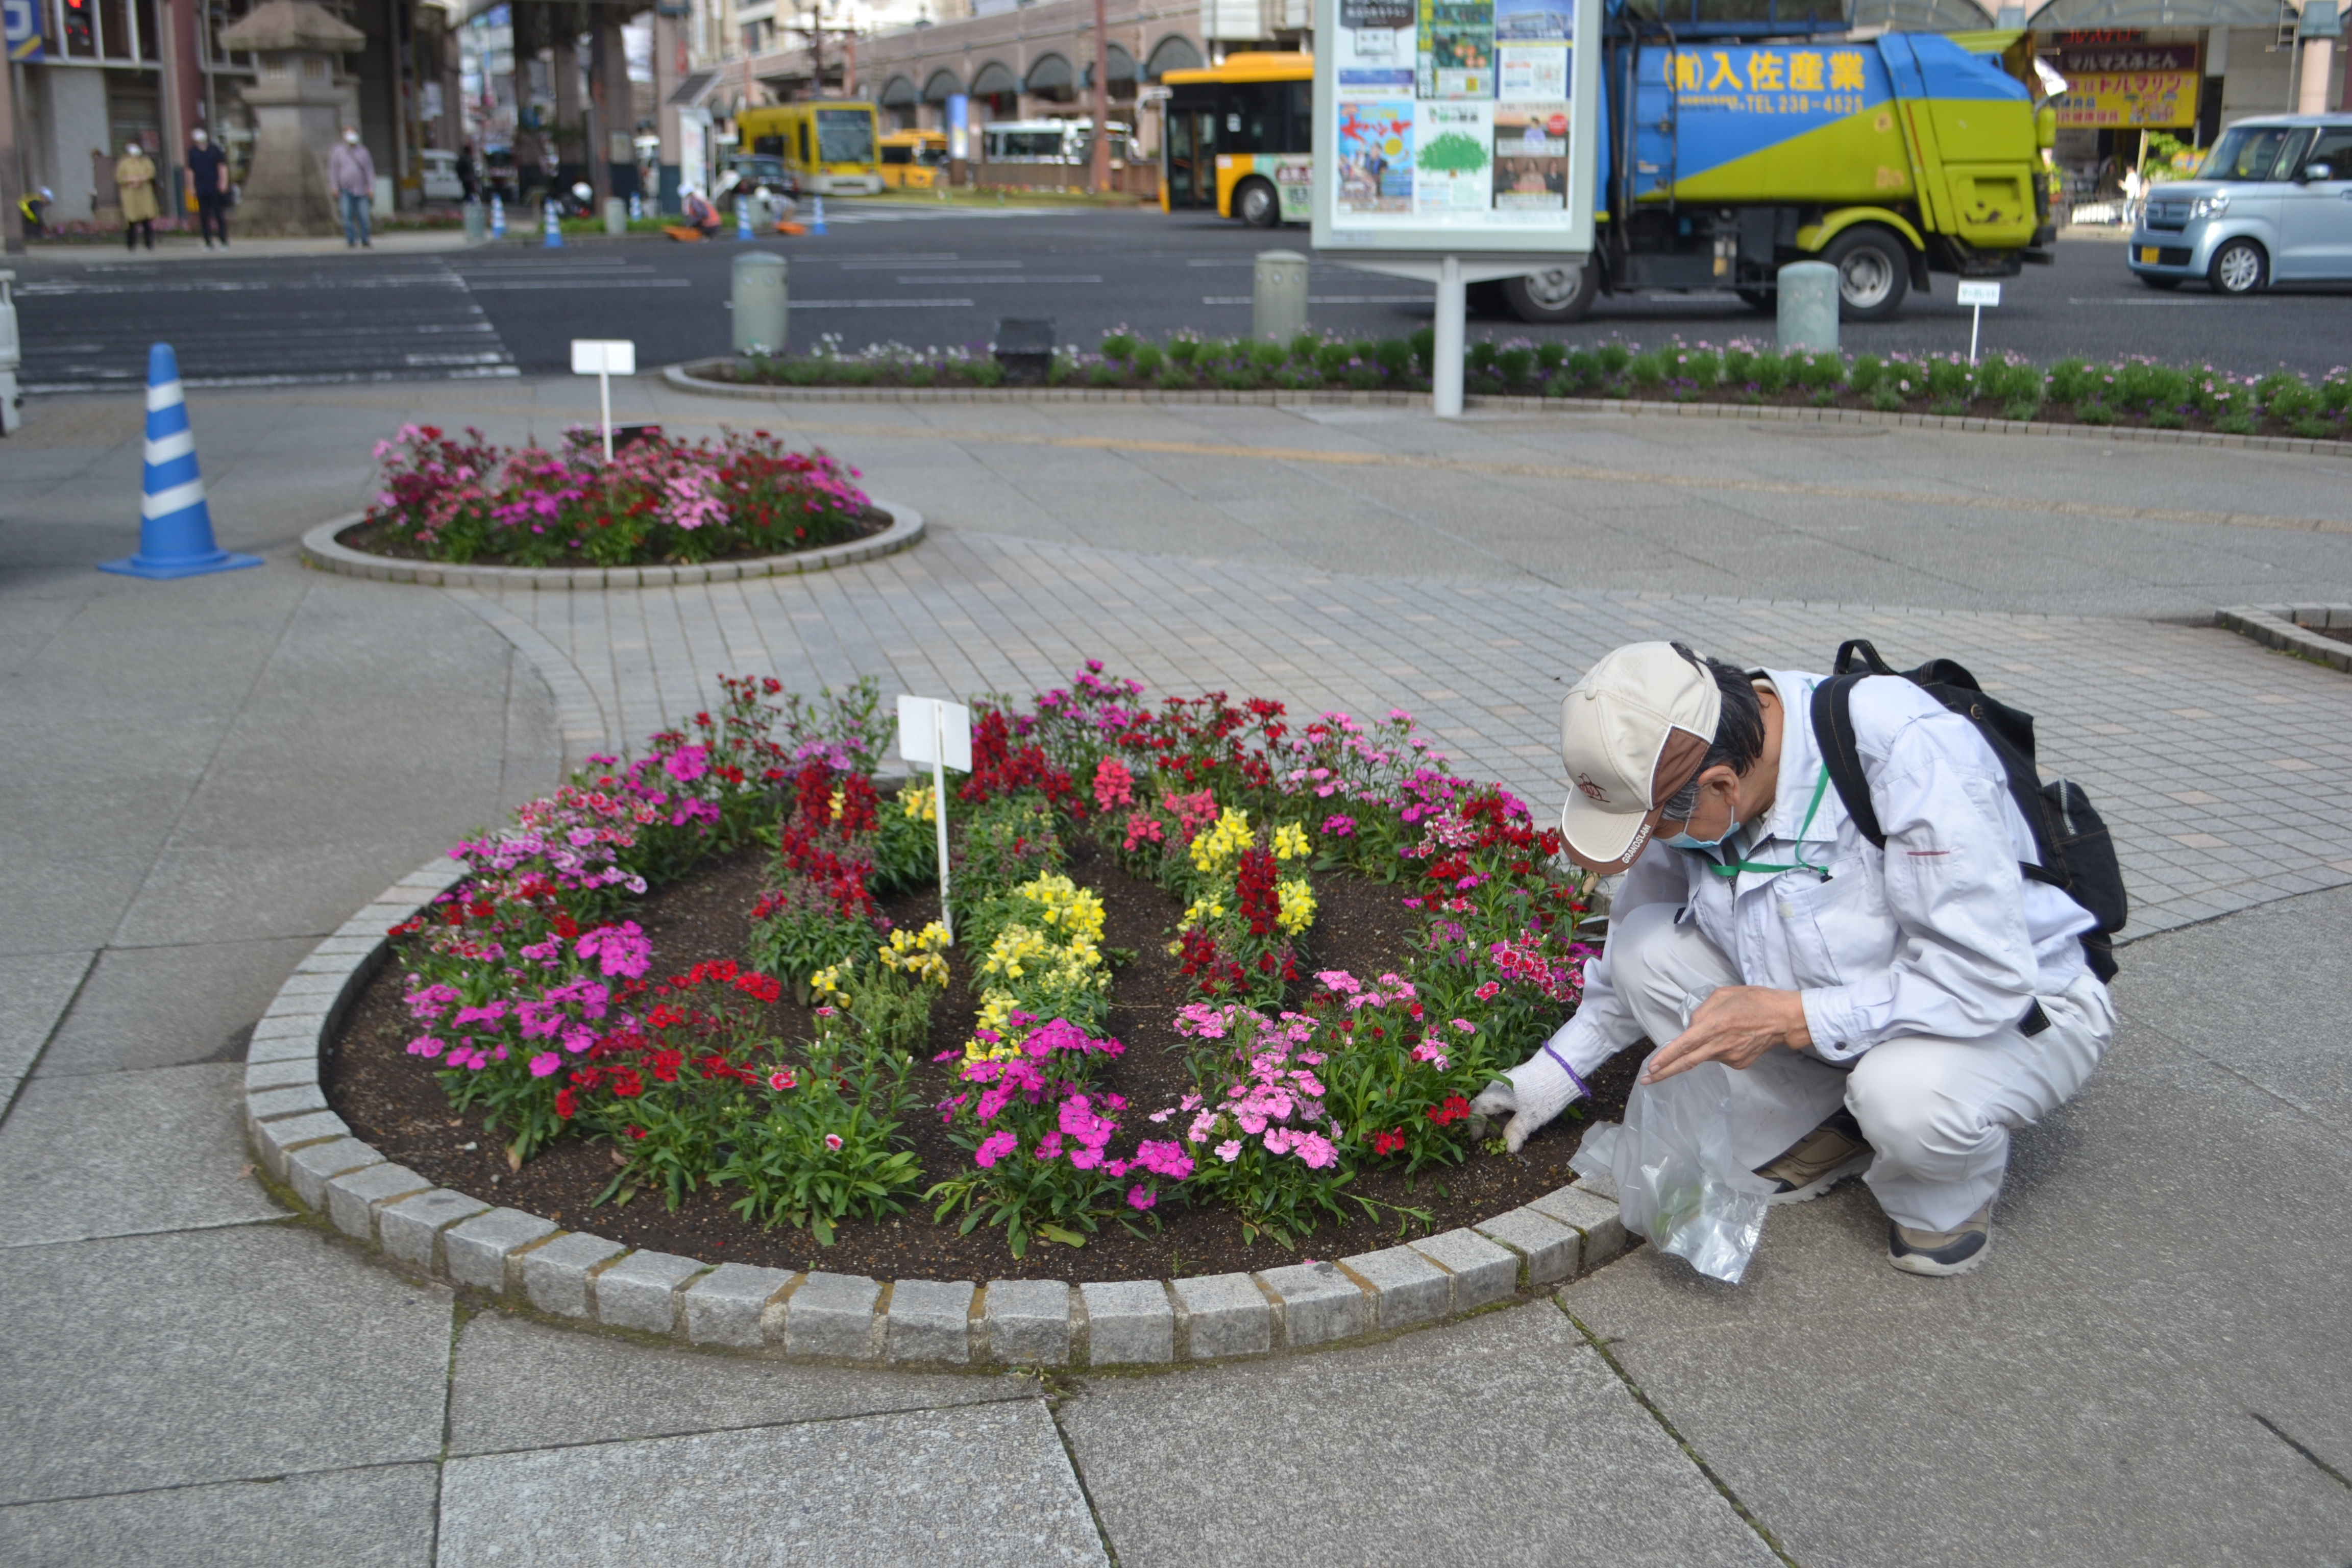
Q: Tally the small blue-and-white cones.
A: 5